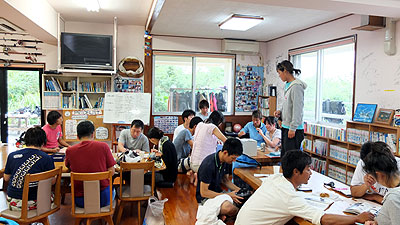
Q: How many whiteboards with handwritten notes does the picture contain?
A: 1